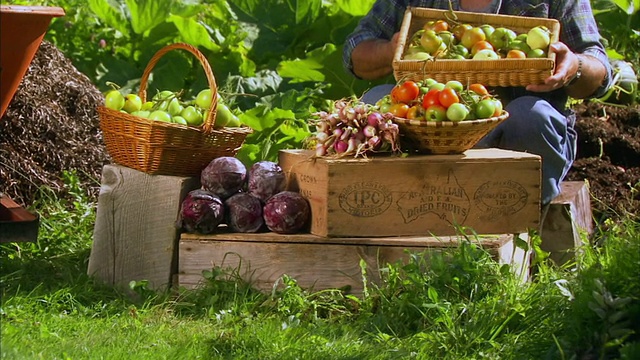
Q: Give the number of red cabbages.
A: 5